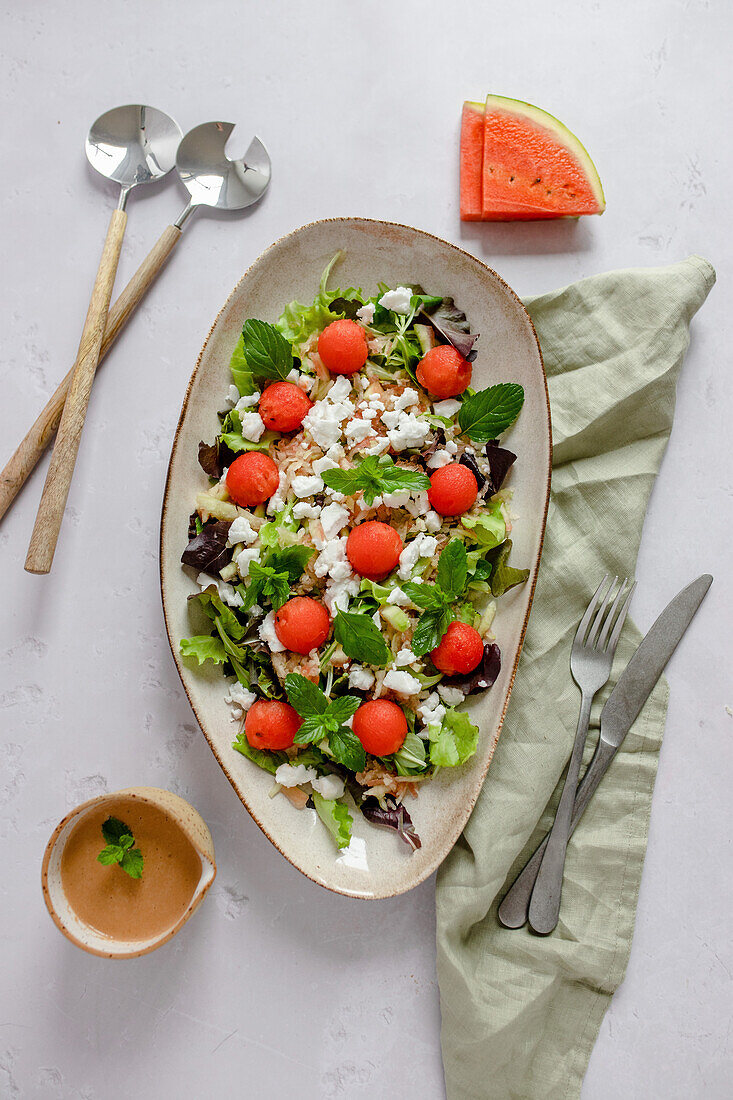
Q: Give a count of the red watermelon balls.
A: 10